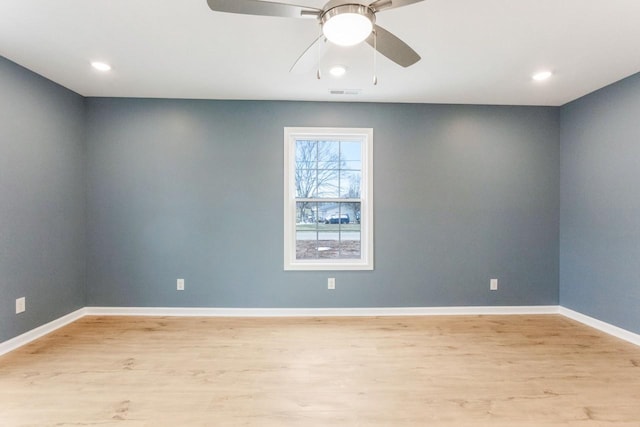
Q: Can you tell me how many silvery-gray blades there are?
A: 4